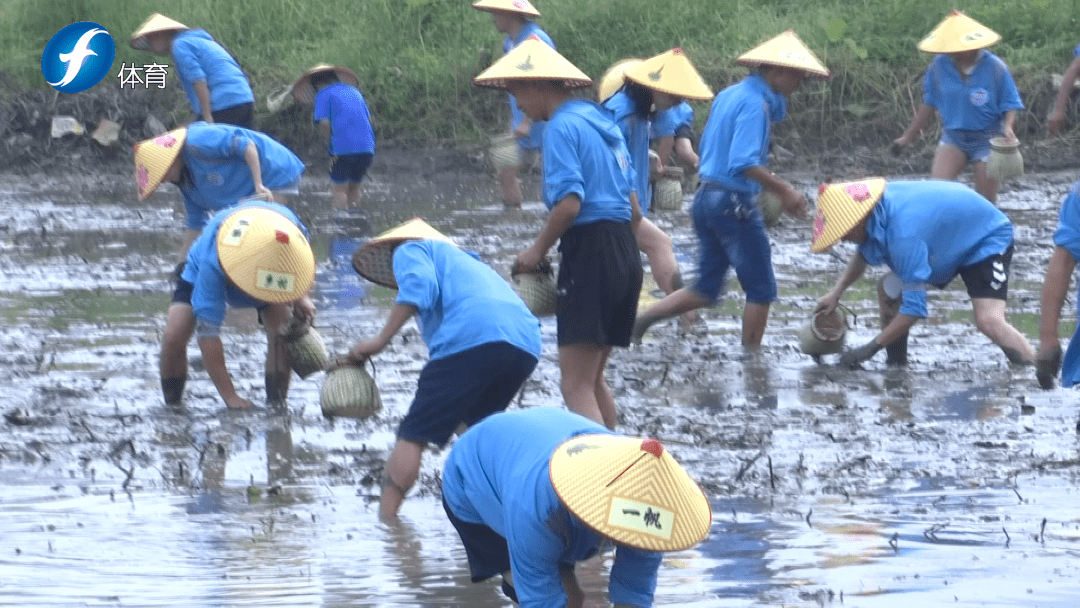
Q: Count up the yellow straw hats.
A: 13